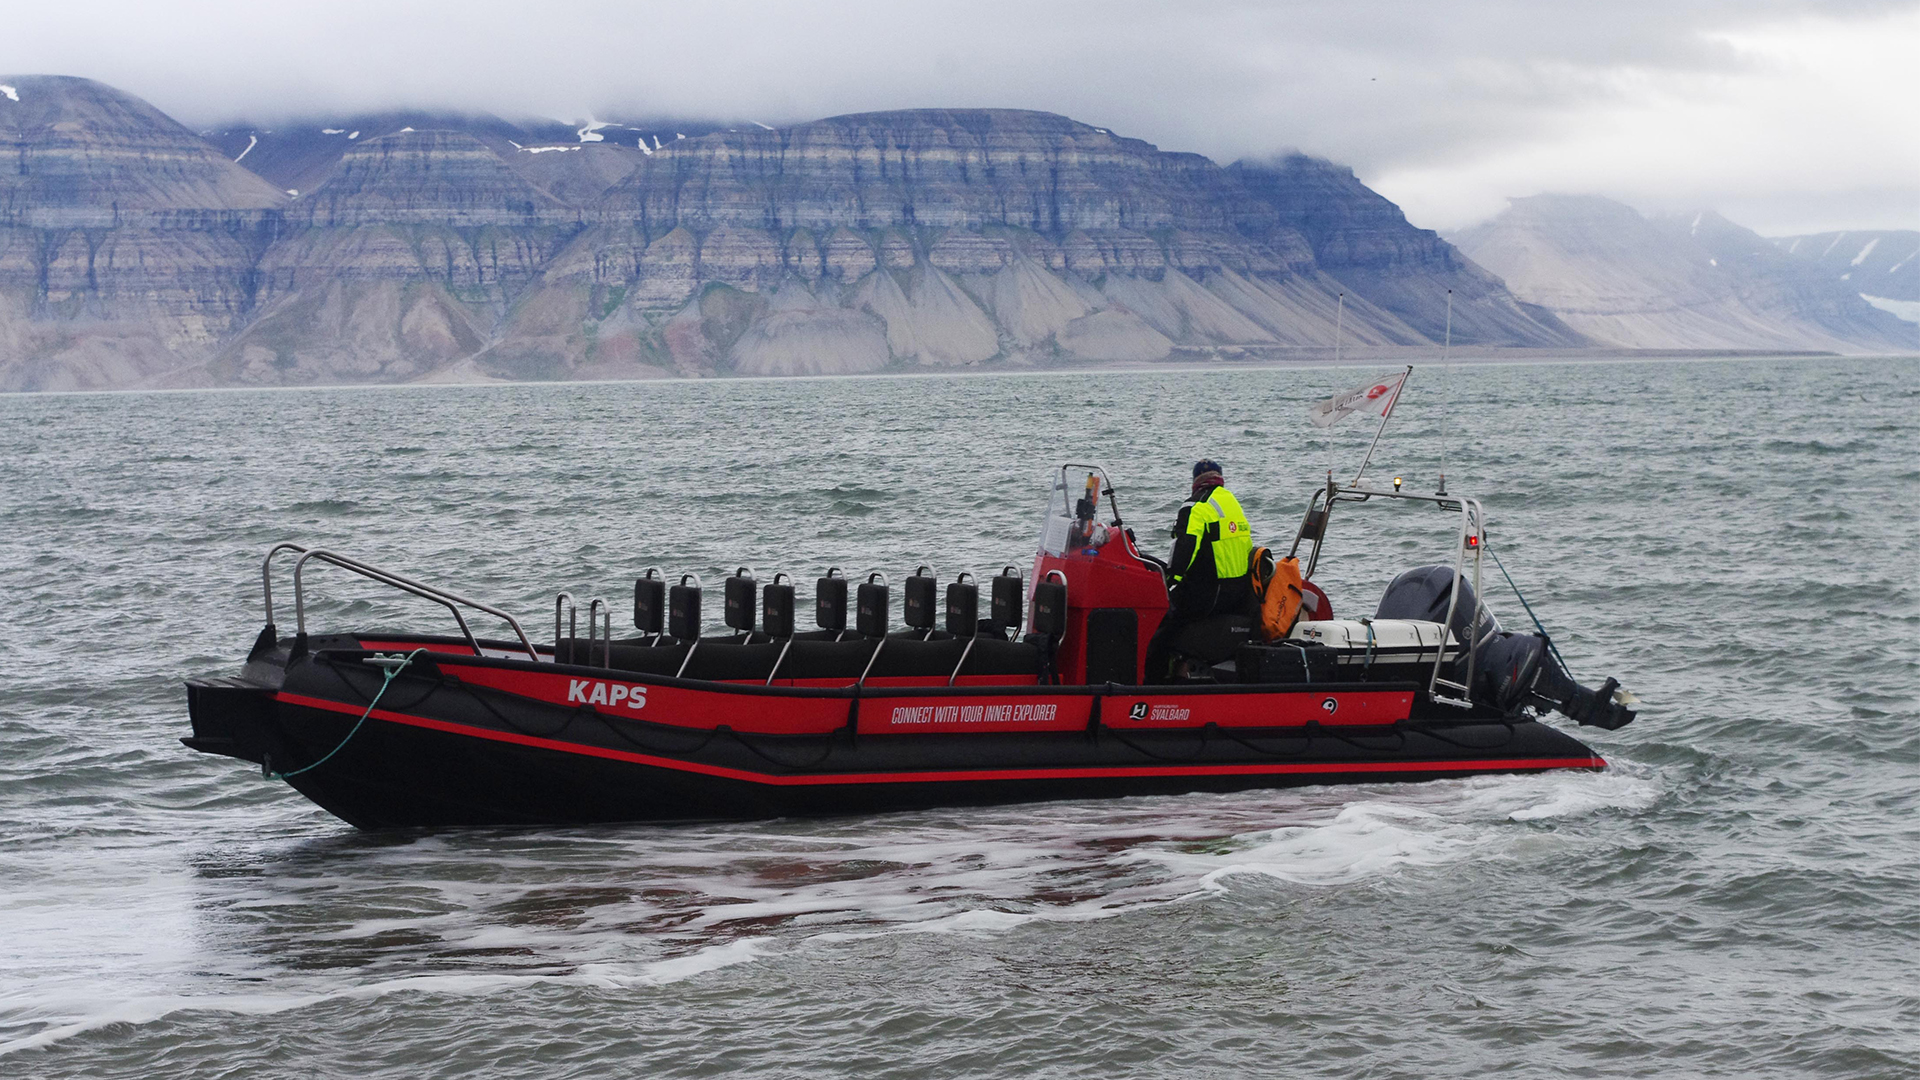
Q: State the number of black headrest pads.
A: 10